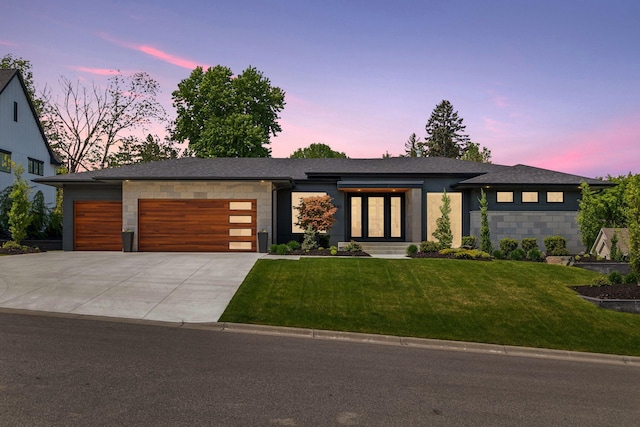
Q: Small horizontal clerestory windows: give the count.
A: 3